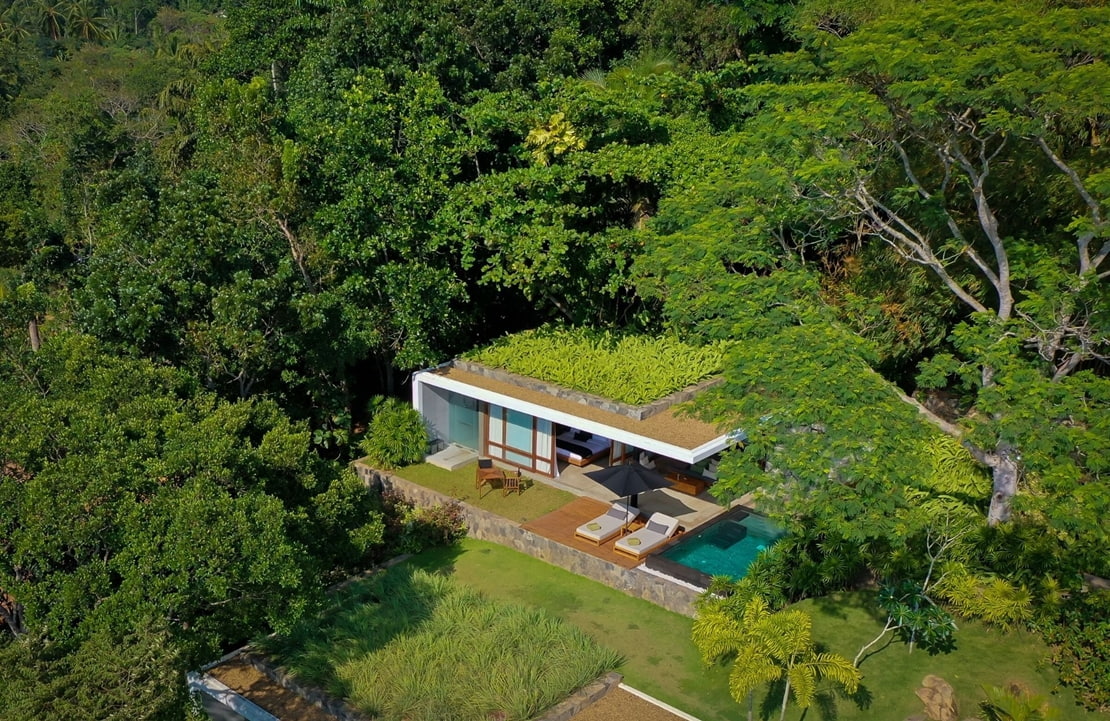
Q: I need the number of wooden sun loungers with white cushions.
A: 2